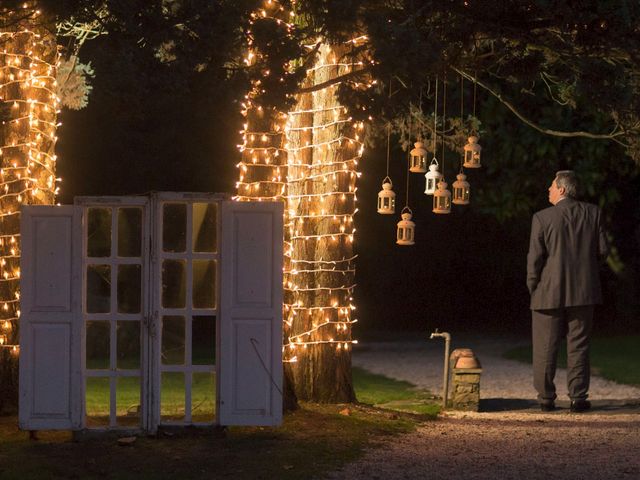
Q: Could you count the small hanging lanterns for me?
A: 7